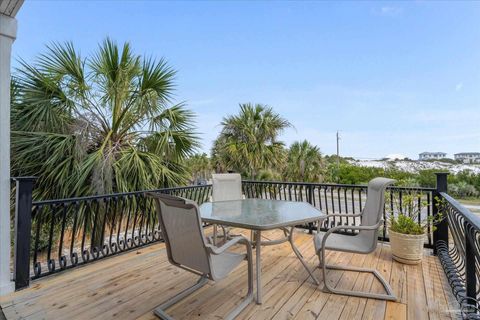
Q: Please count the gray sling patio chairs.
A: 3